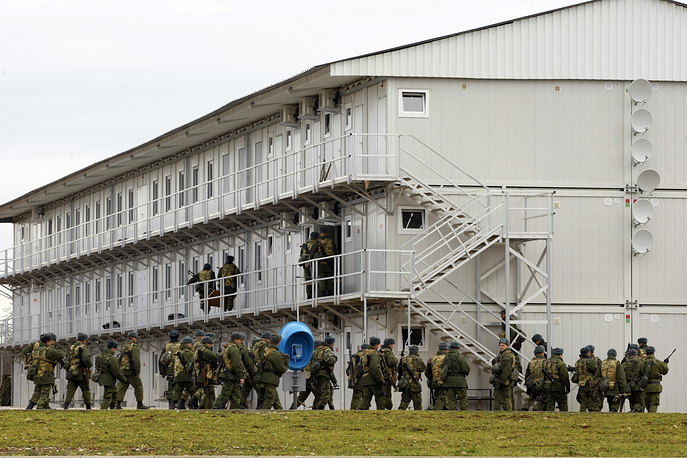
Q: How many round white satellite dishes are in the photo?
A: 6